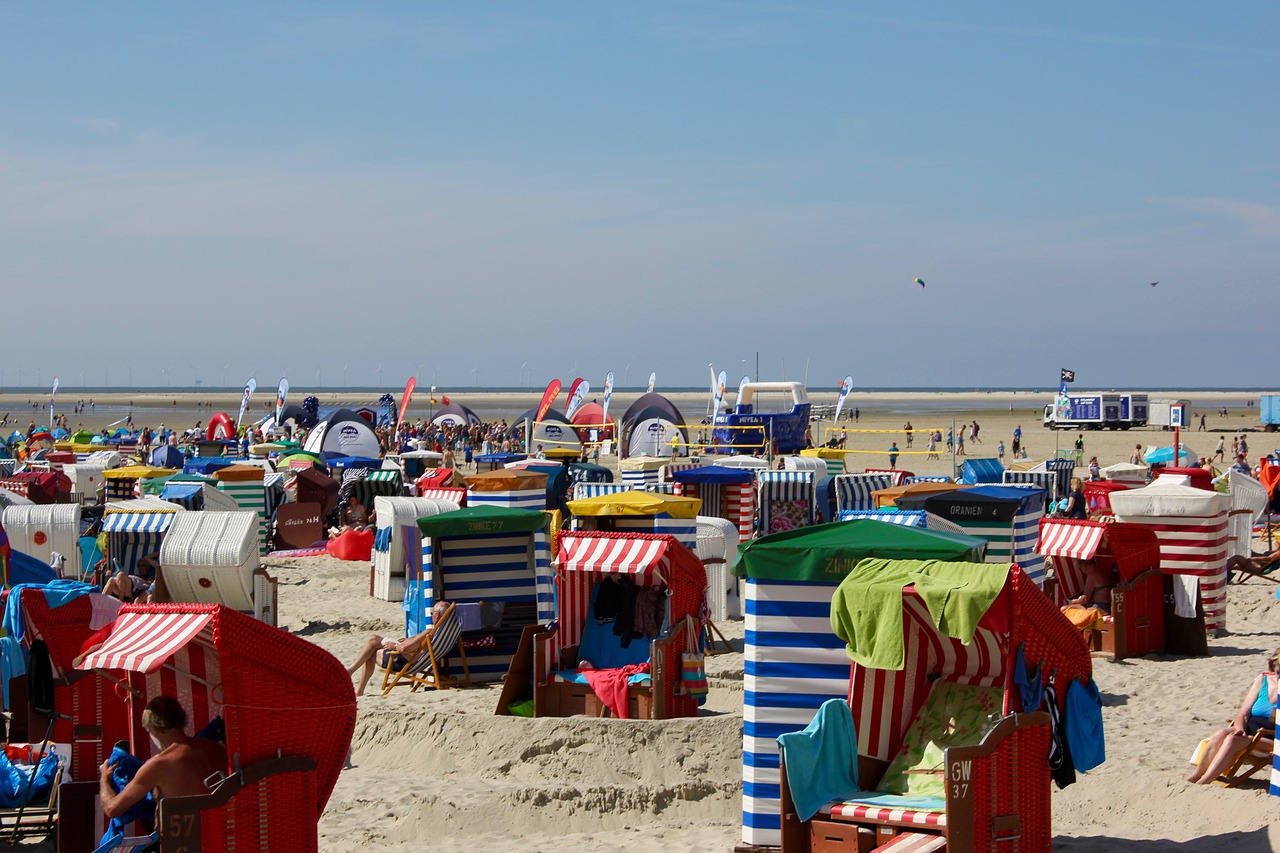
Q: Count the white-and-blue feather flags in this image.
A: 9